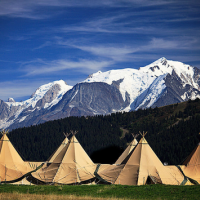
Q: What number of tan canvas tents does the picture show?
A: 6